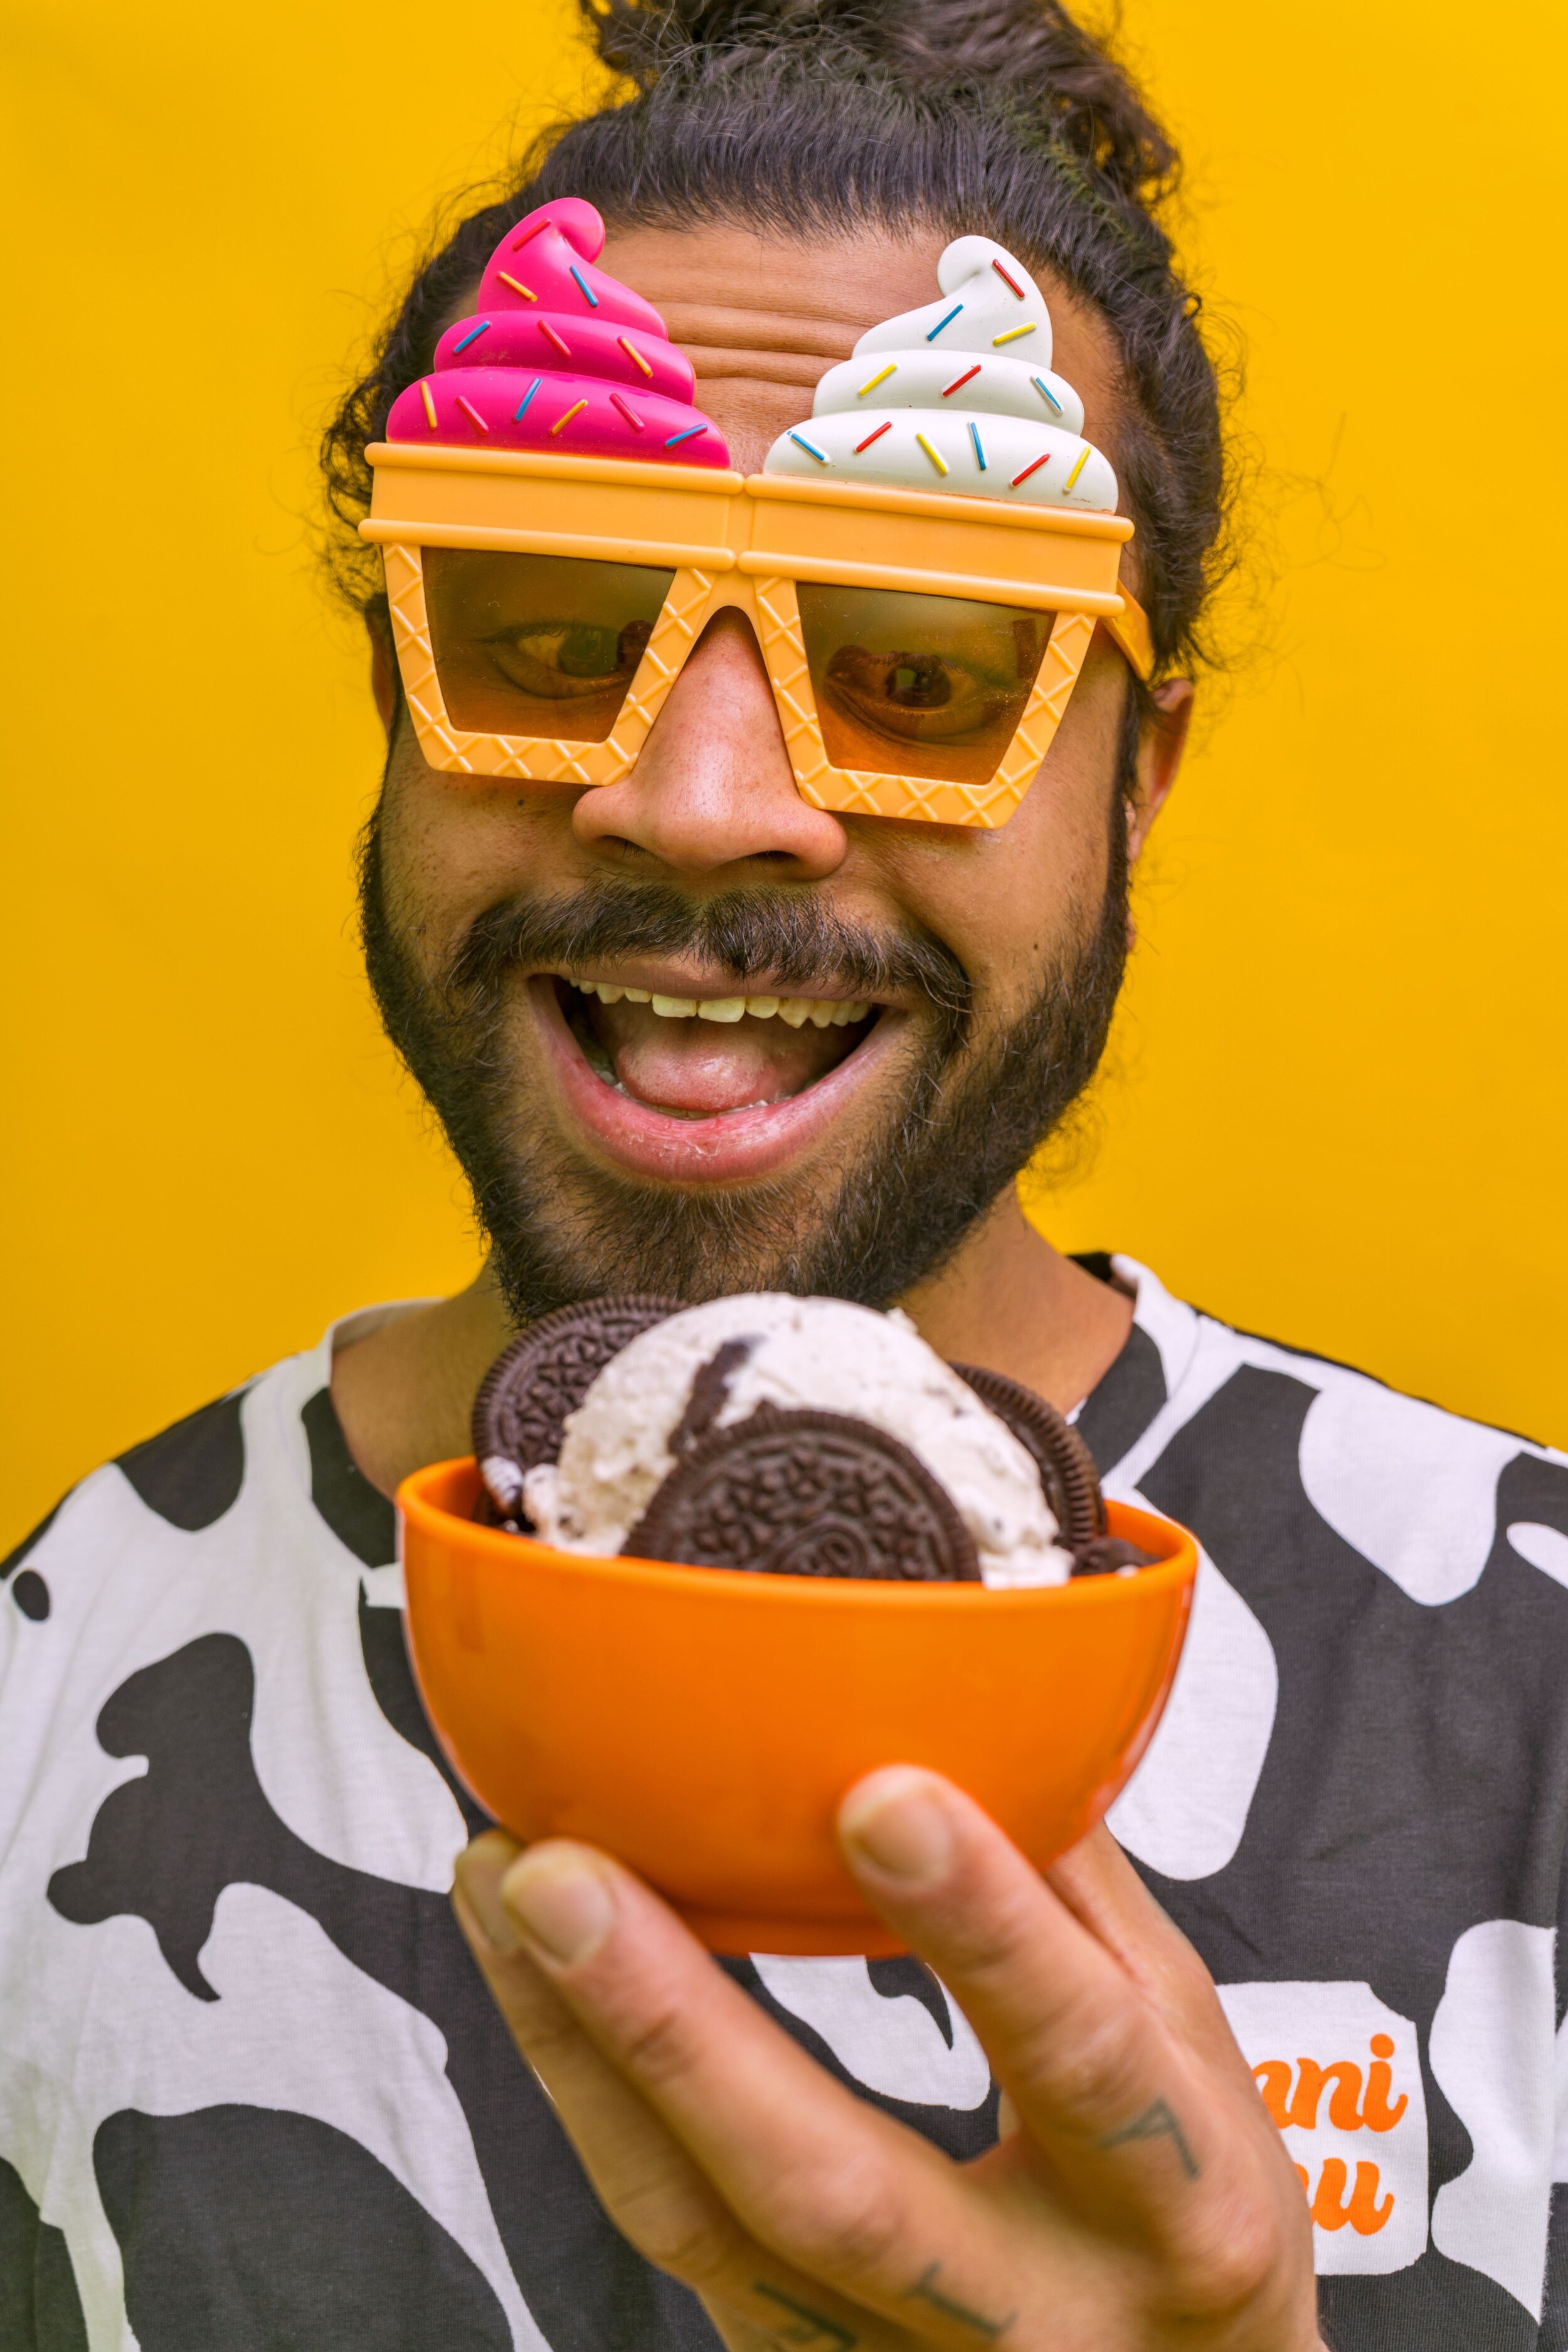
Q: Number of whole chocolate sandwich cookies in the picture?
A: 3